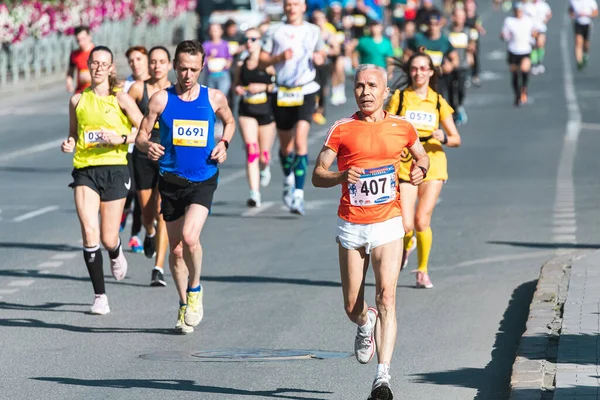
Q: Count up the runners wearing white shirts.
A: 4